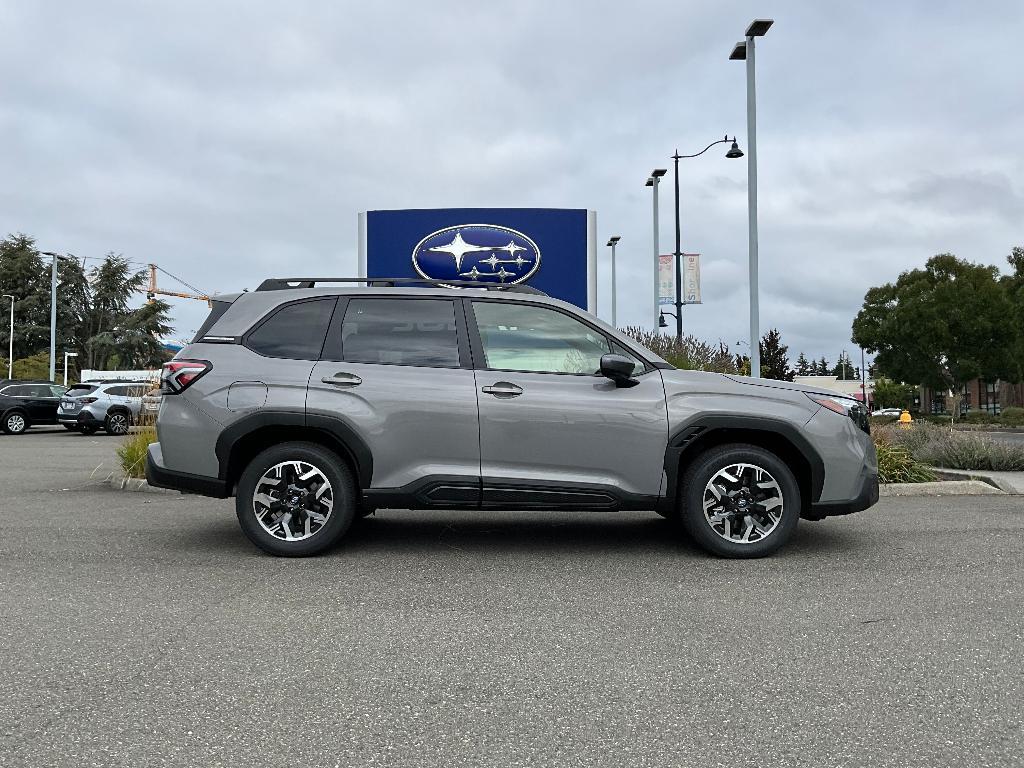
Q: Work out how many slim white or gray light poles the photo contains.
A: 6